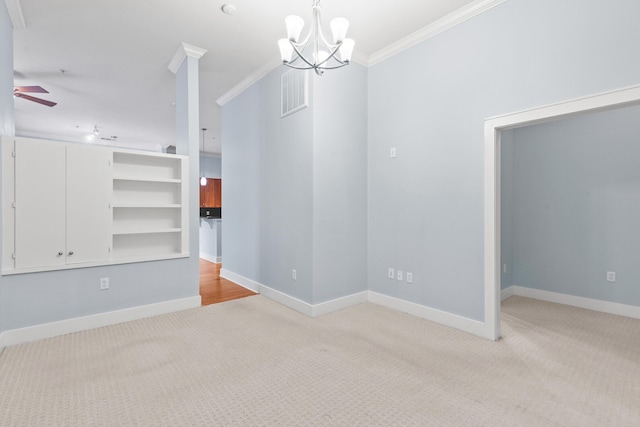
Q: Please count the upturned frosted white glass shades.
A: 5